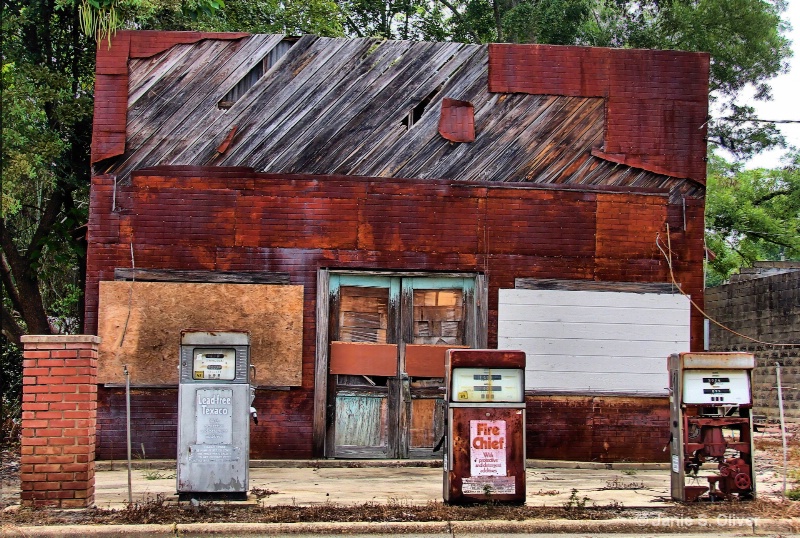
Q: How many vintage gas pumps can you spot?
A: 3